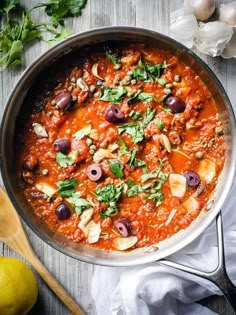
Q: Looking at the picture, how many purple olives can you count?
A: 8